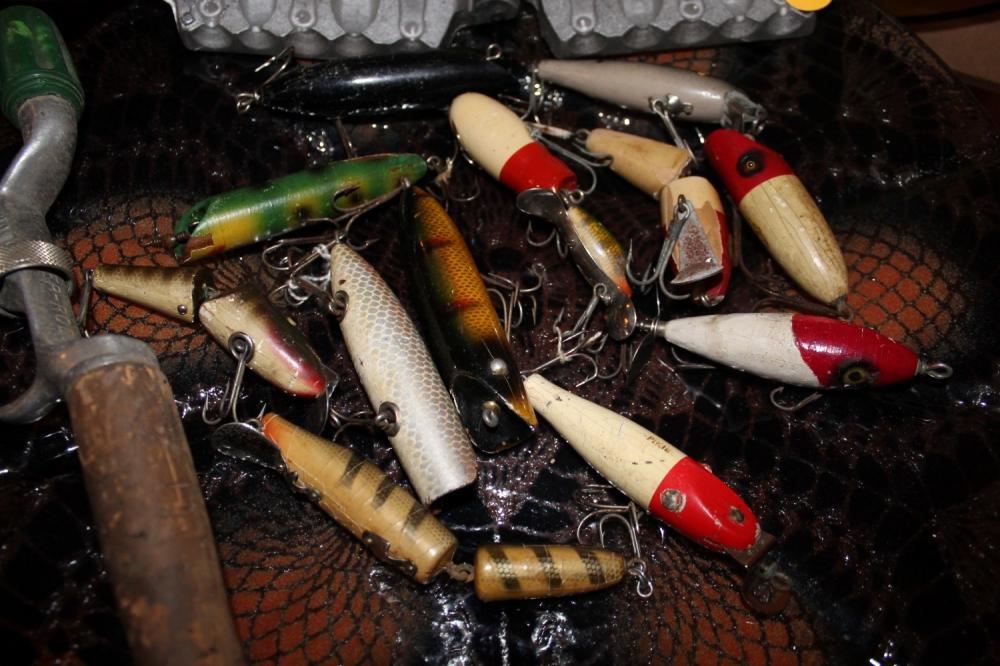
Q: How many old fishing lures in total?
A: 13